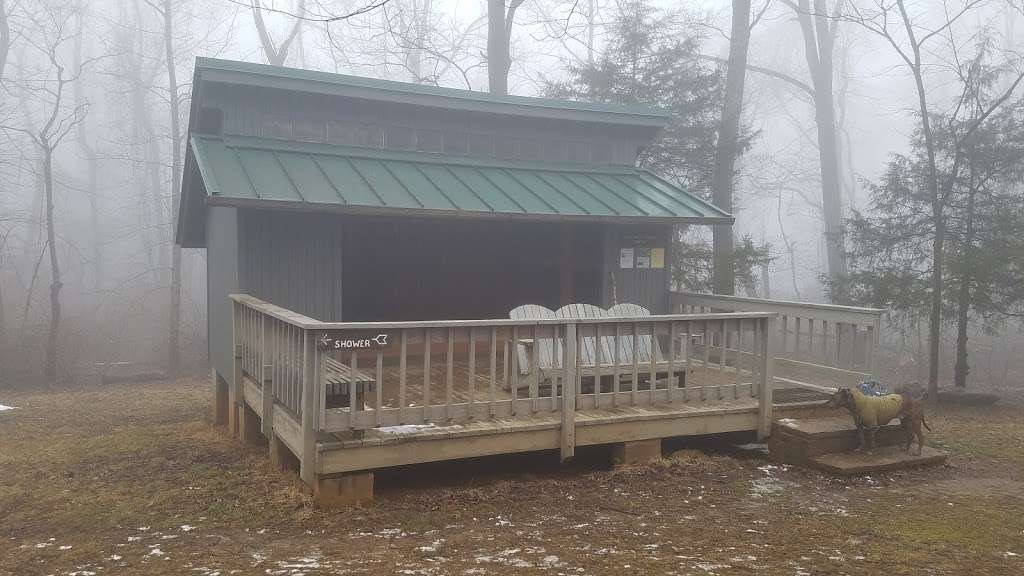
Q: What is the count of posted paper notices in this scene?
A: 3